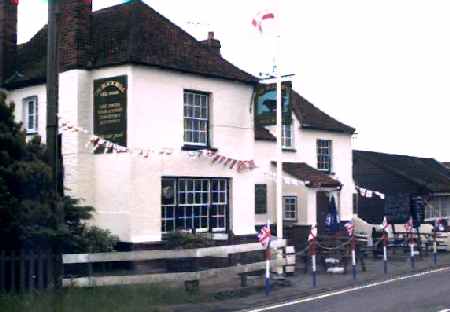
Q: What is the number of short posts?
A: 6